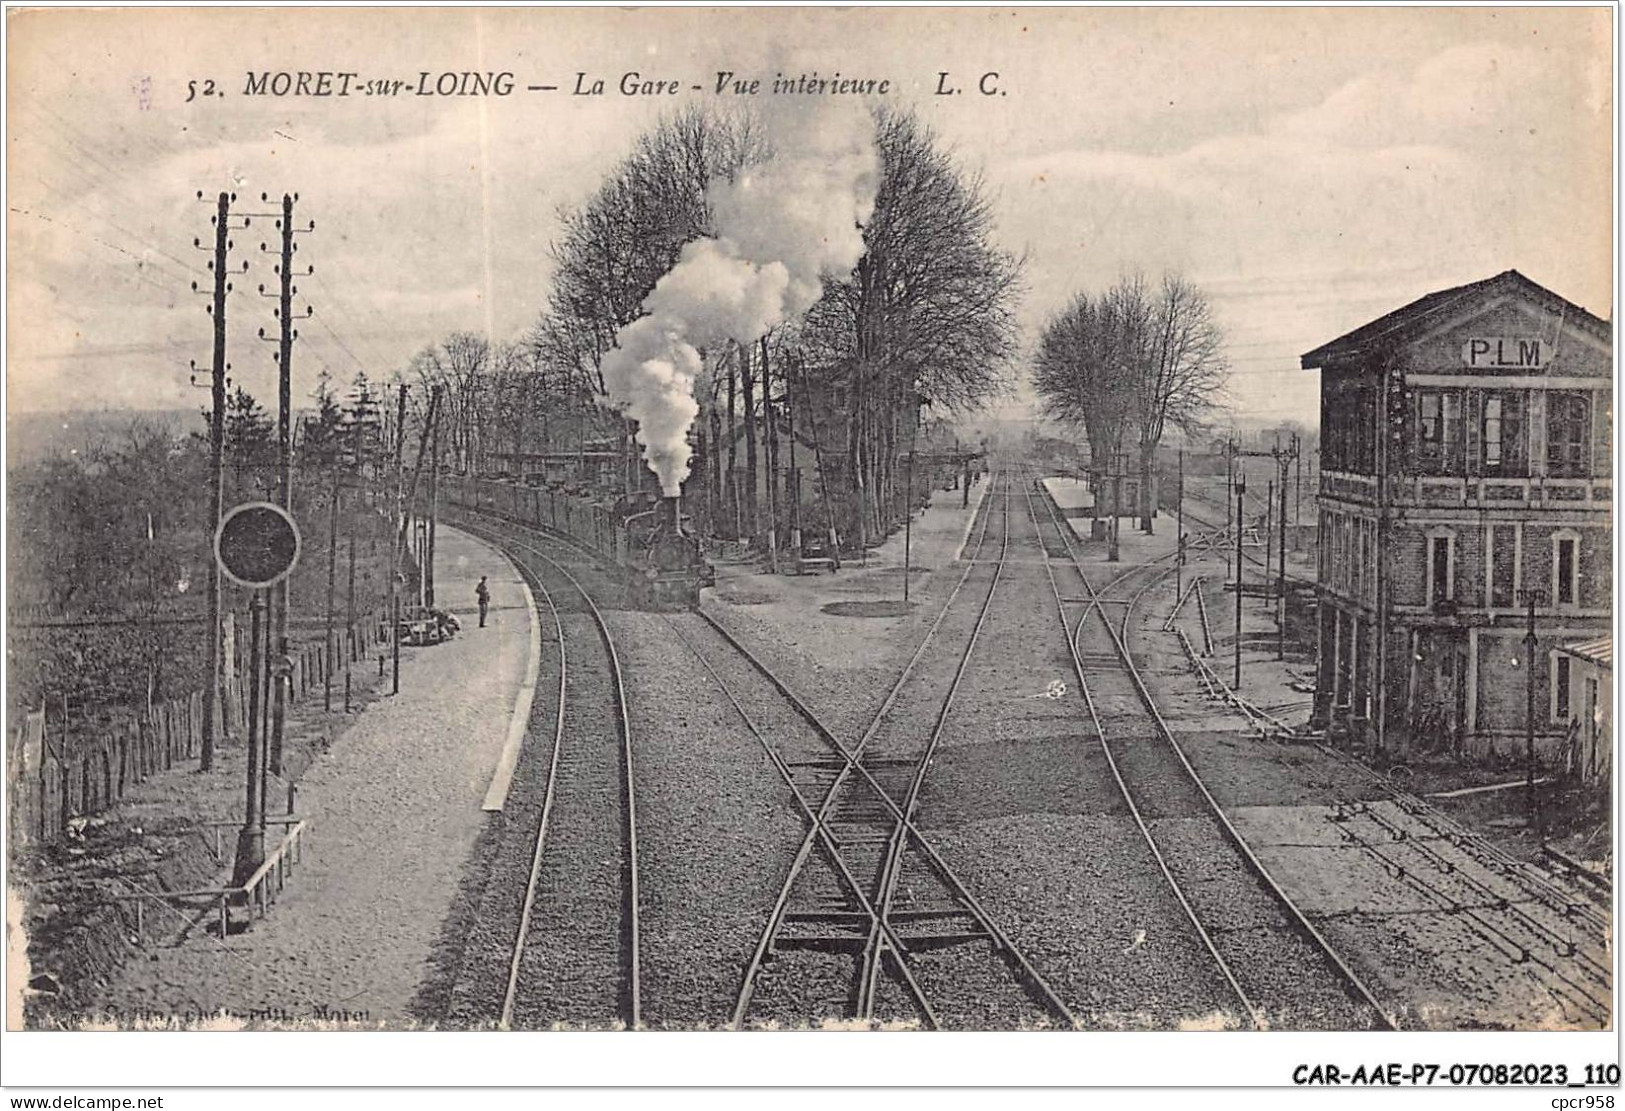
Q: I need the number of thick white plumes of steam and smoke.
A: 1